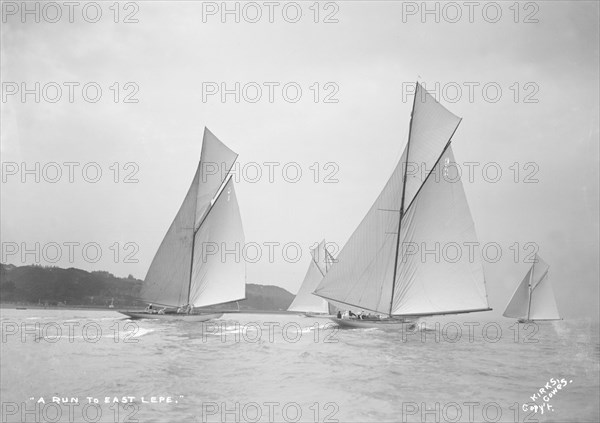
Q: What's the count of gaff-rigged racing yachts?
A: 4